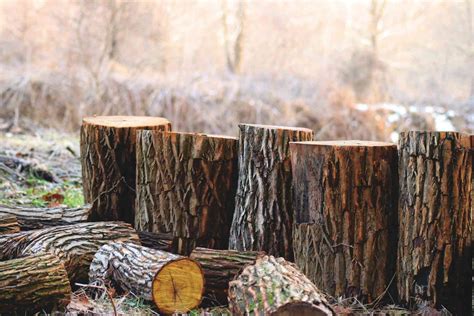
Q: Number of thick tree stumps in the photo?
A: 5